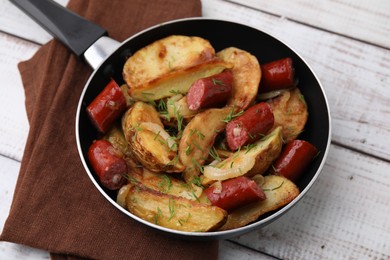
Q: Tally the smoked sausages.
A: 7